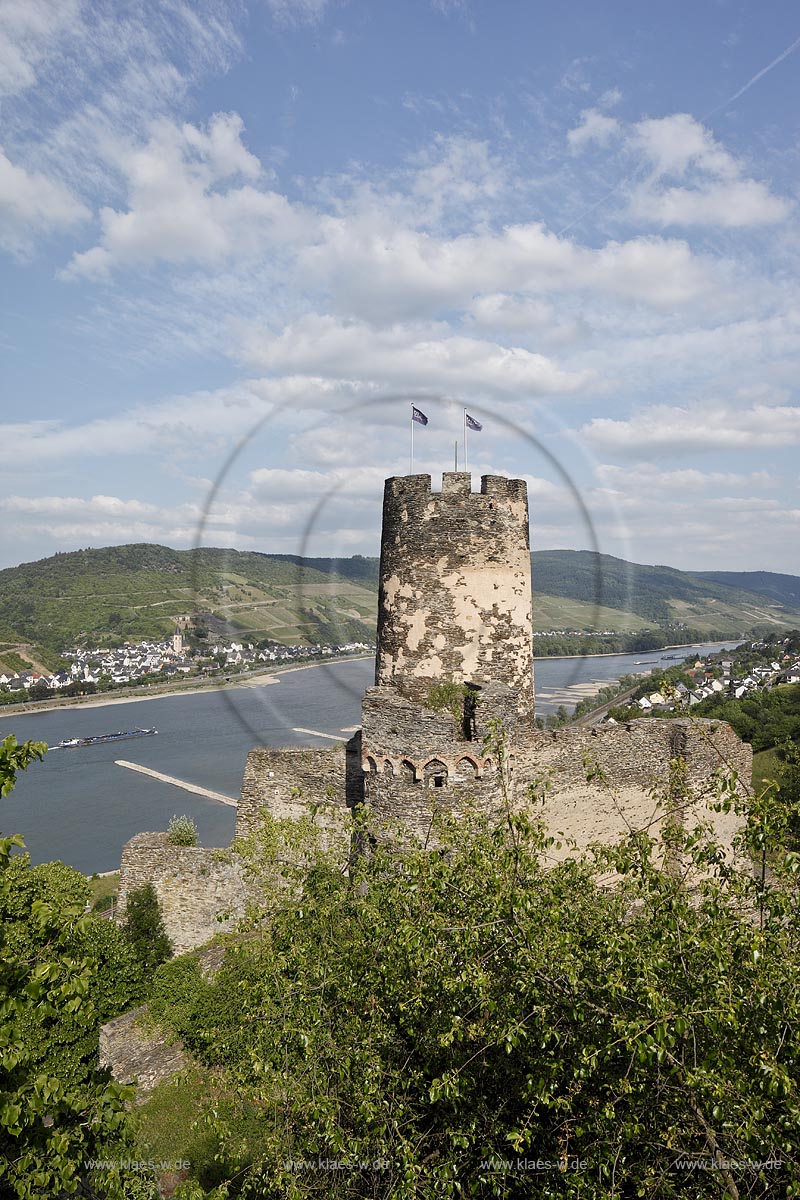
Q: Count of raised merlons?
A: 3